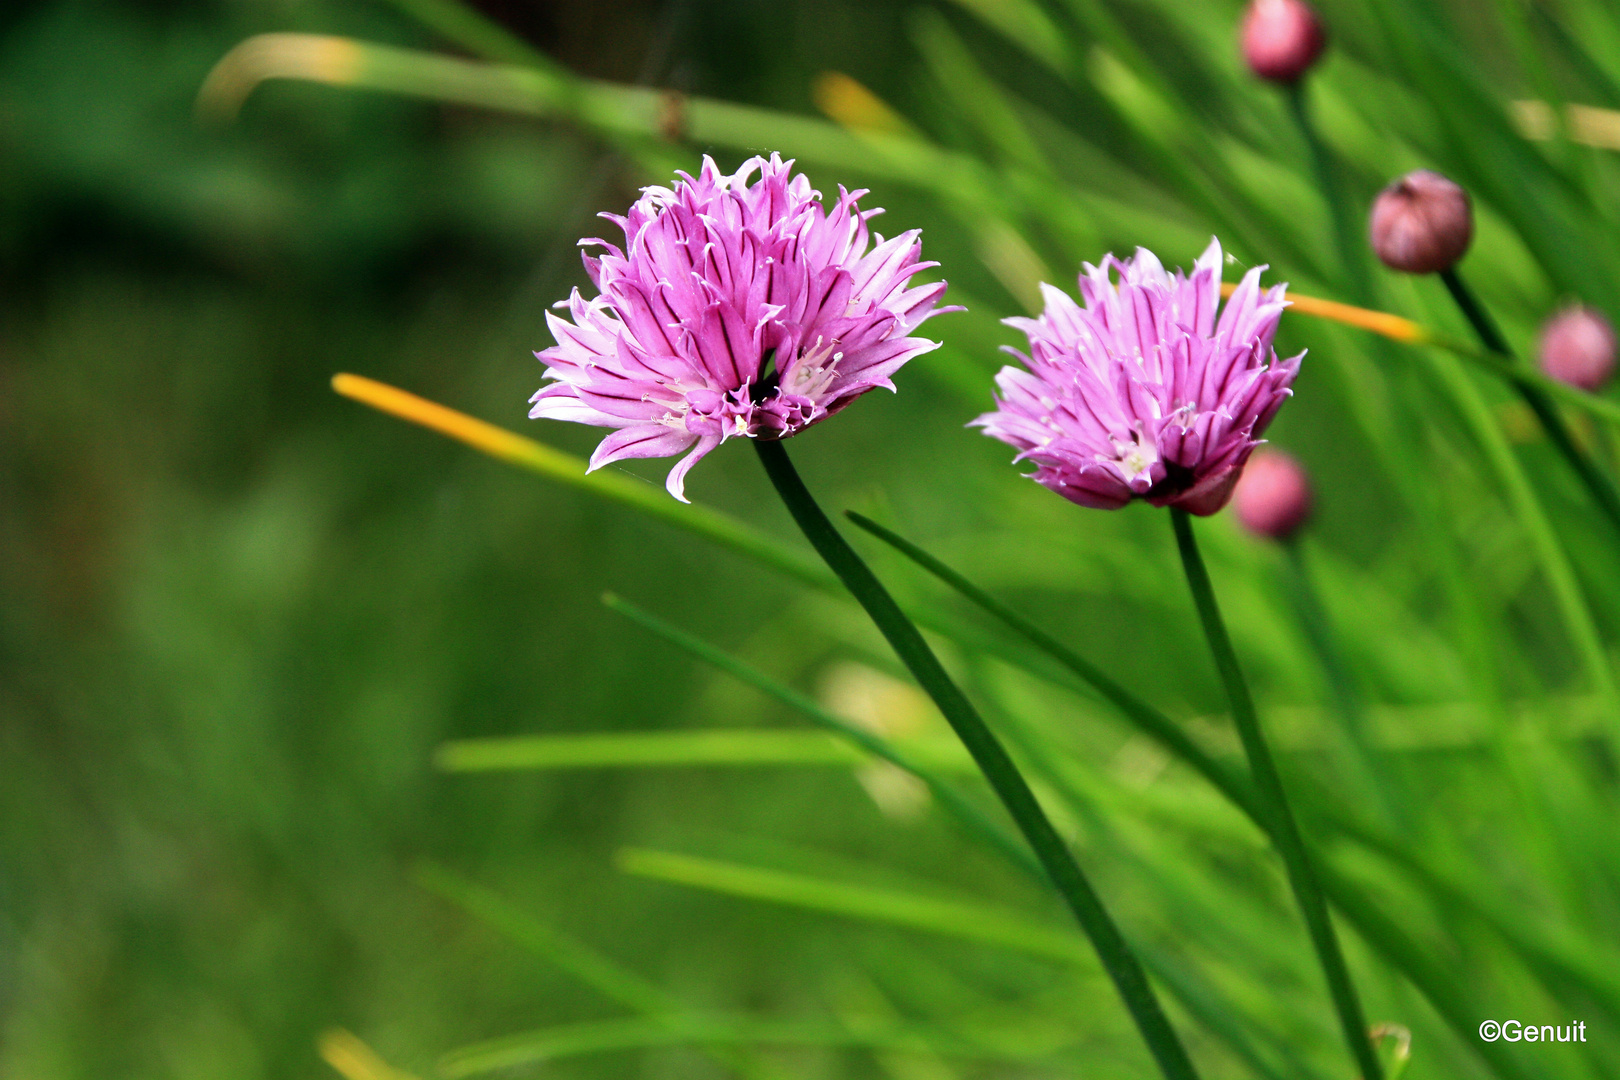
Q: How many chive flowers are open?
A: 2